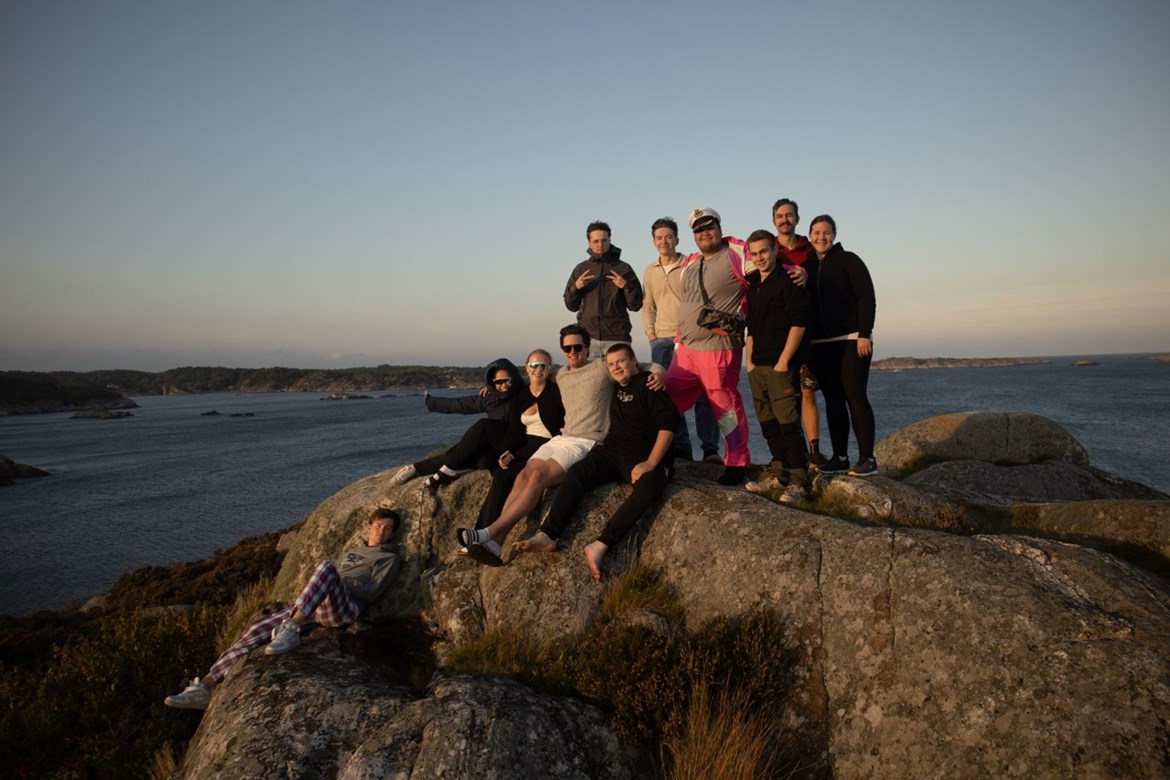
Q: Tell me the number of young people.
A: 11